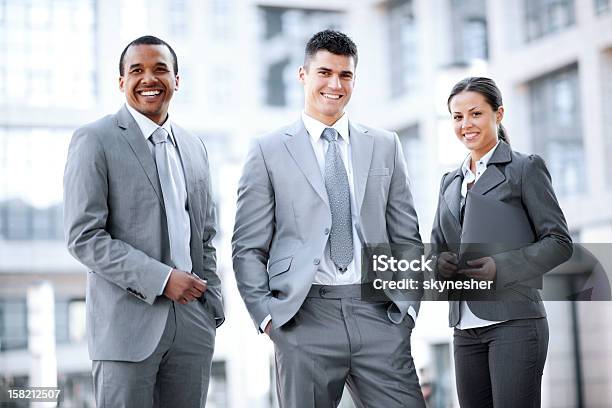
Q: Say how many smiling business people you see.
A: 3